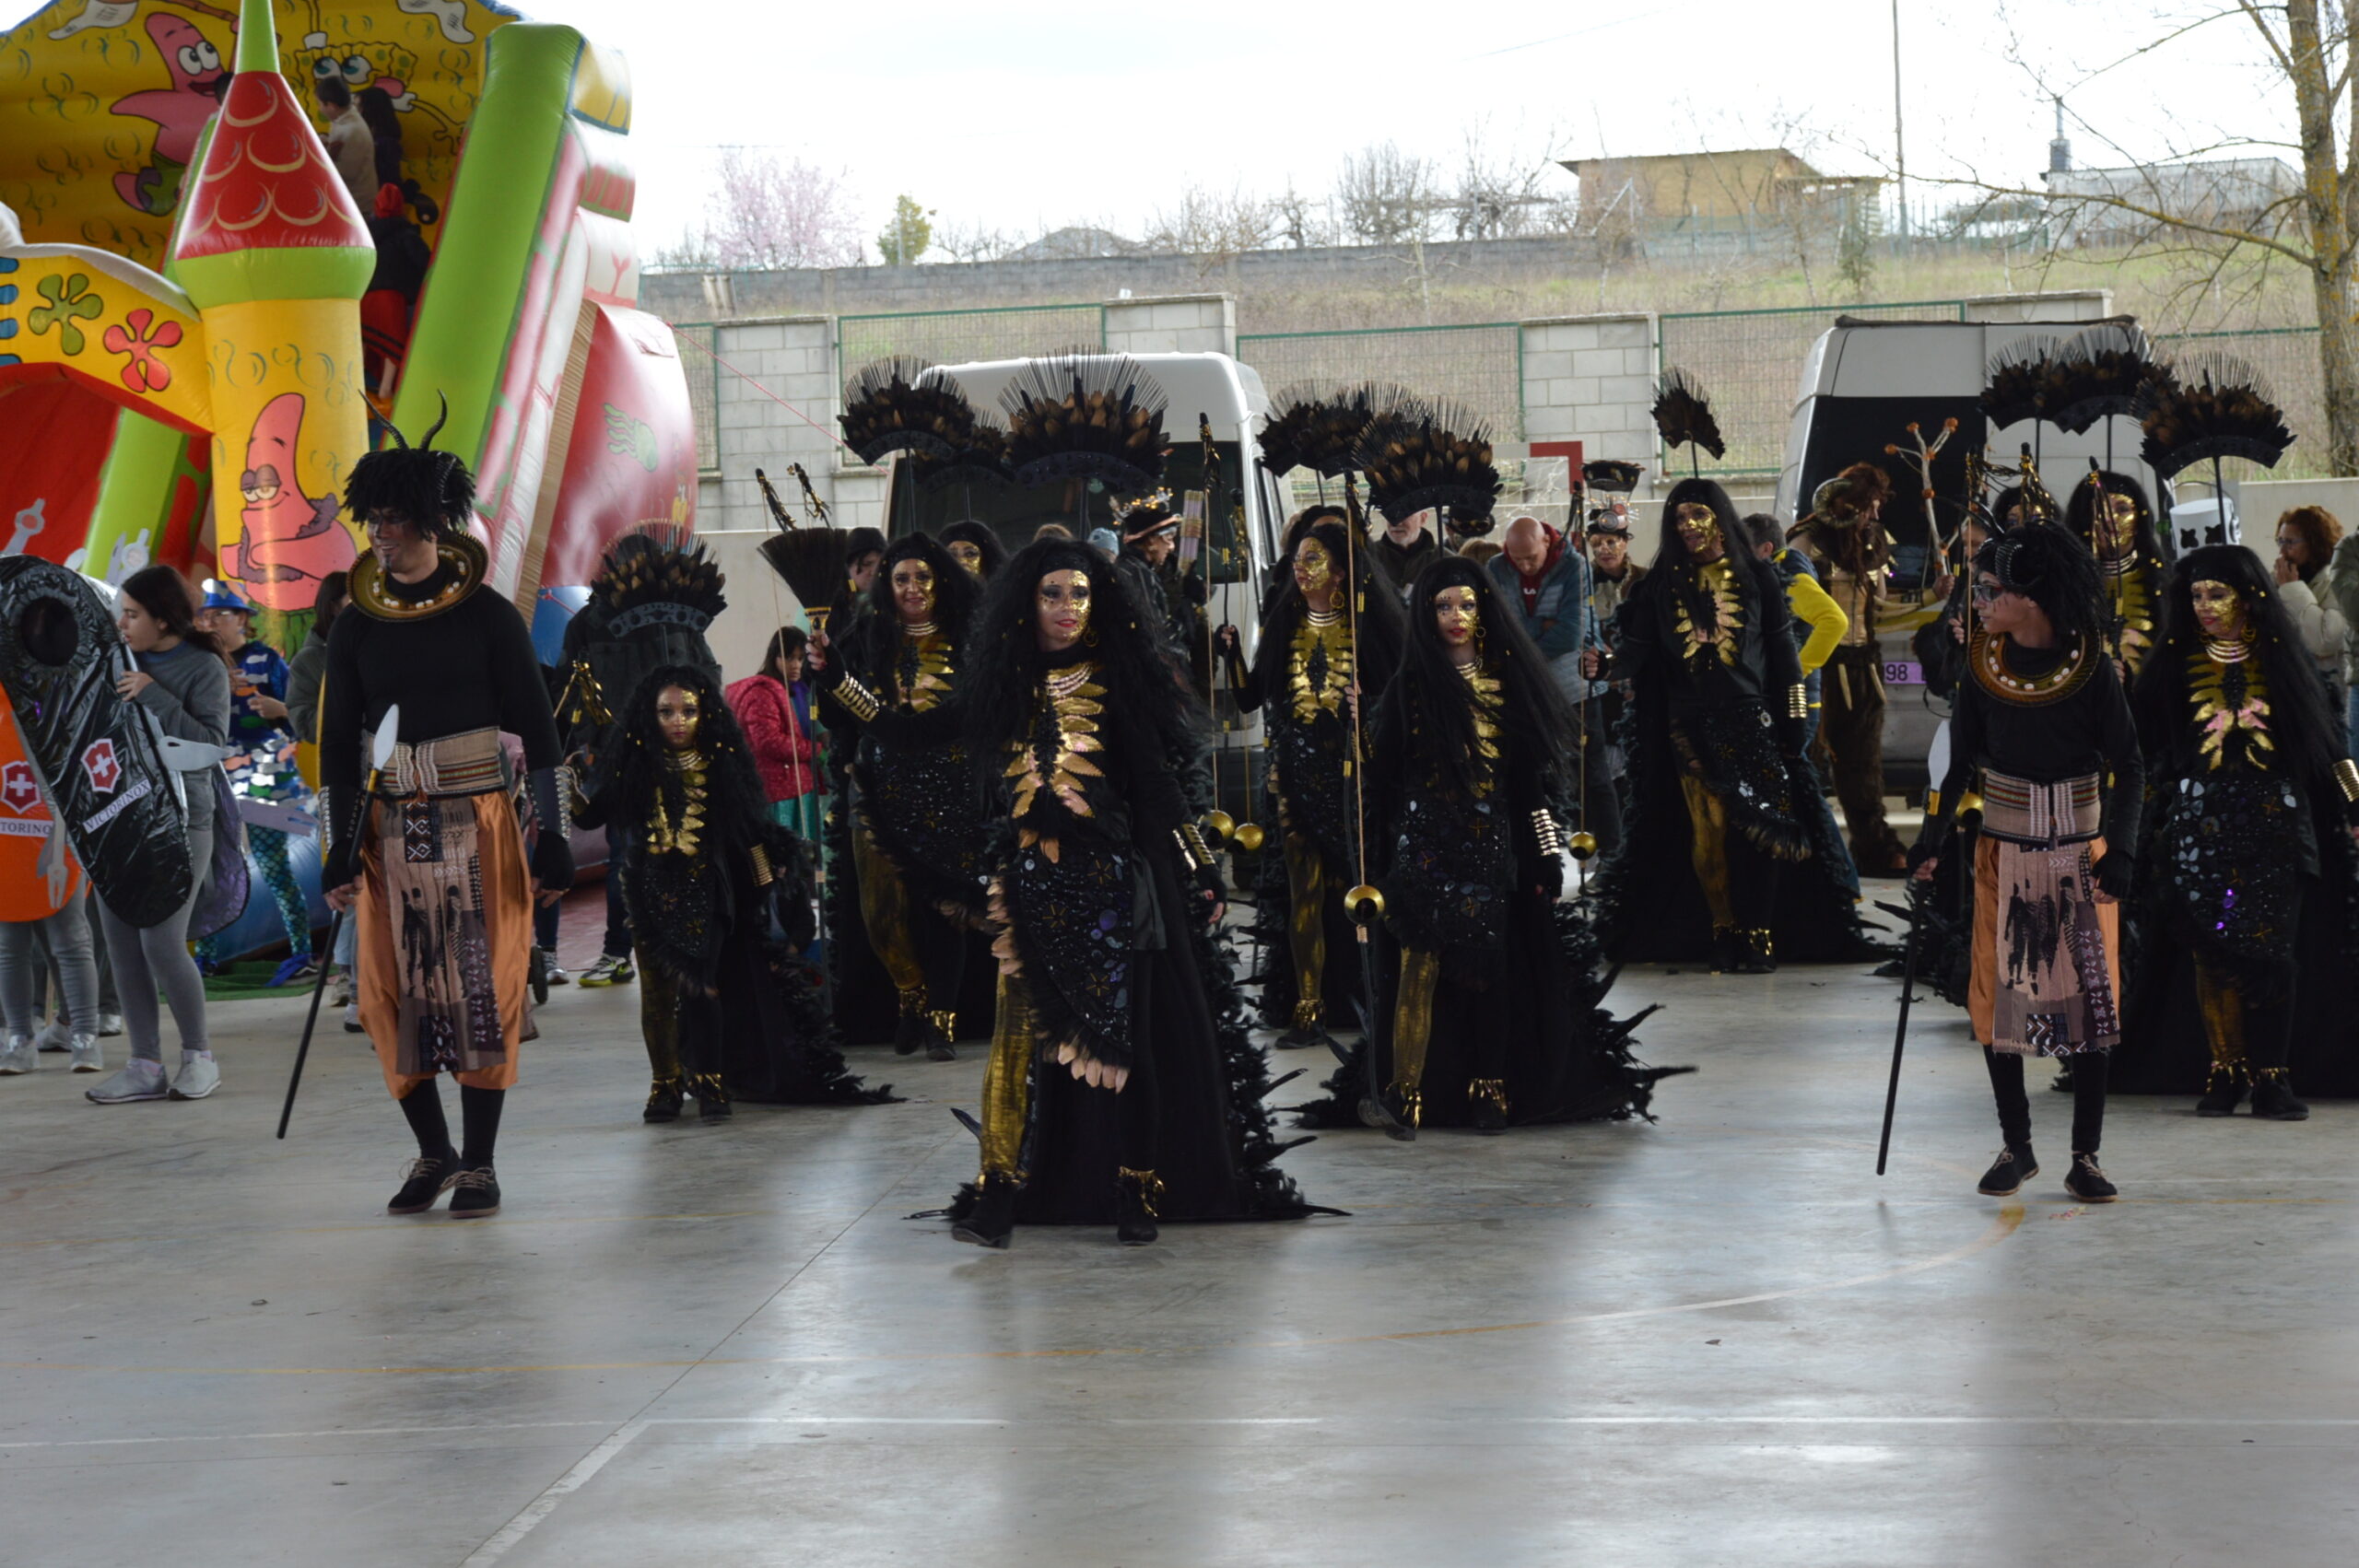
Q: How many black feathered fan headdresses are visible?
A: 11